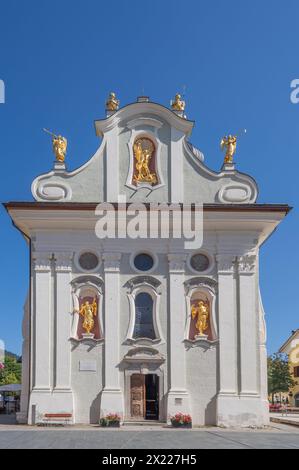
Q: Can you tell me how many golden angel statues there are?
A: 7